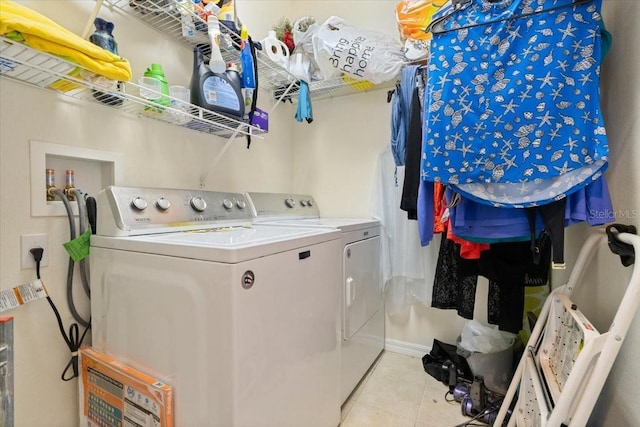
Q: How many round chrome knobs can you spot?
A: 8